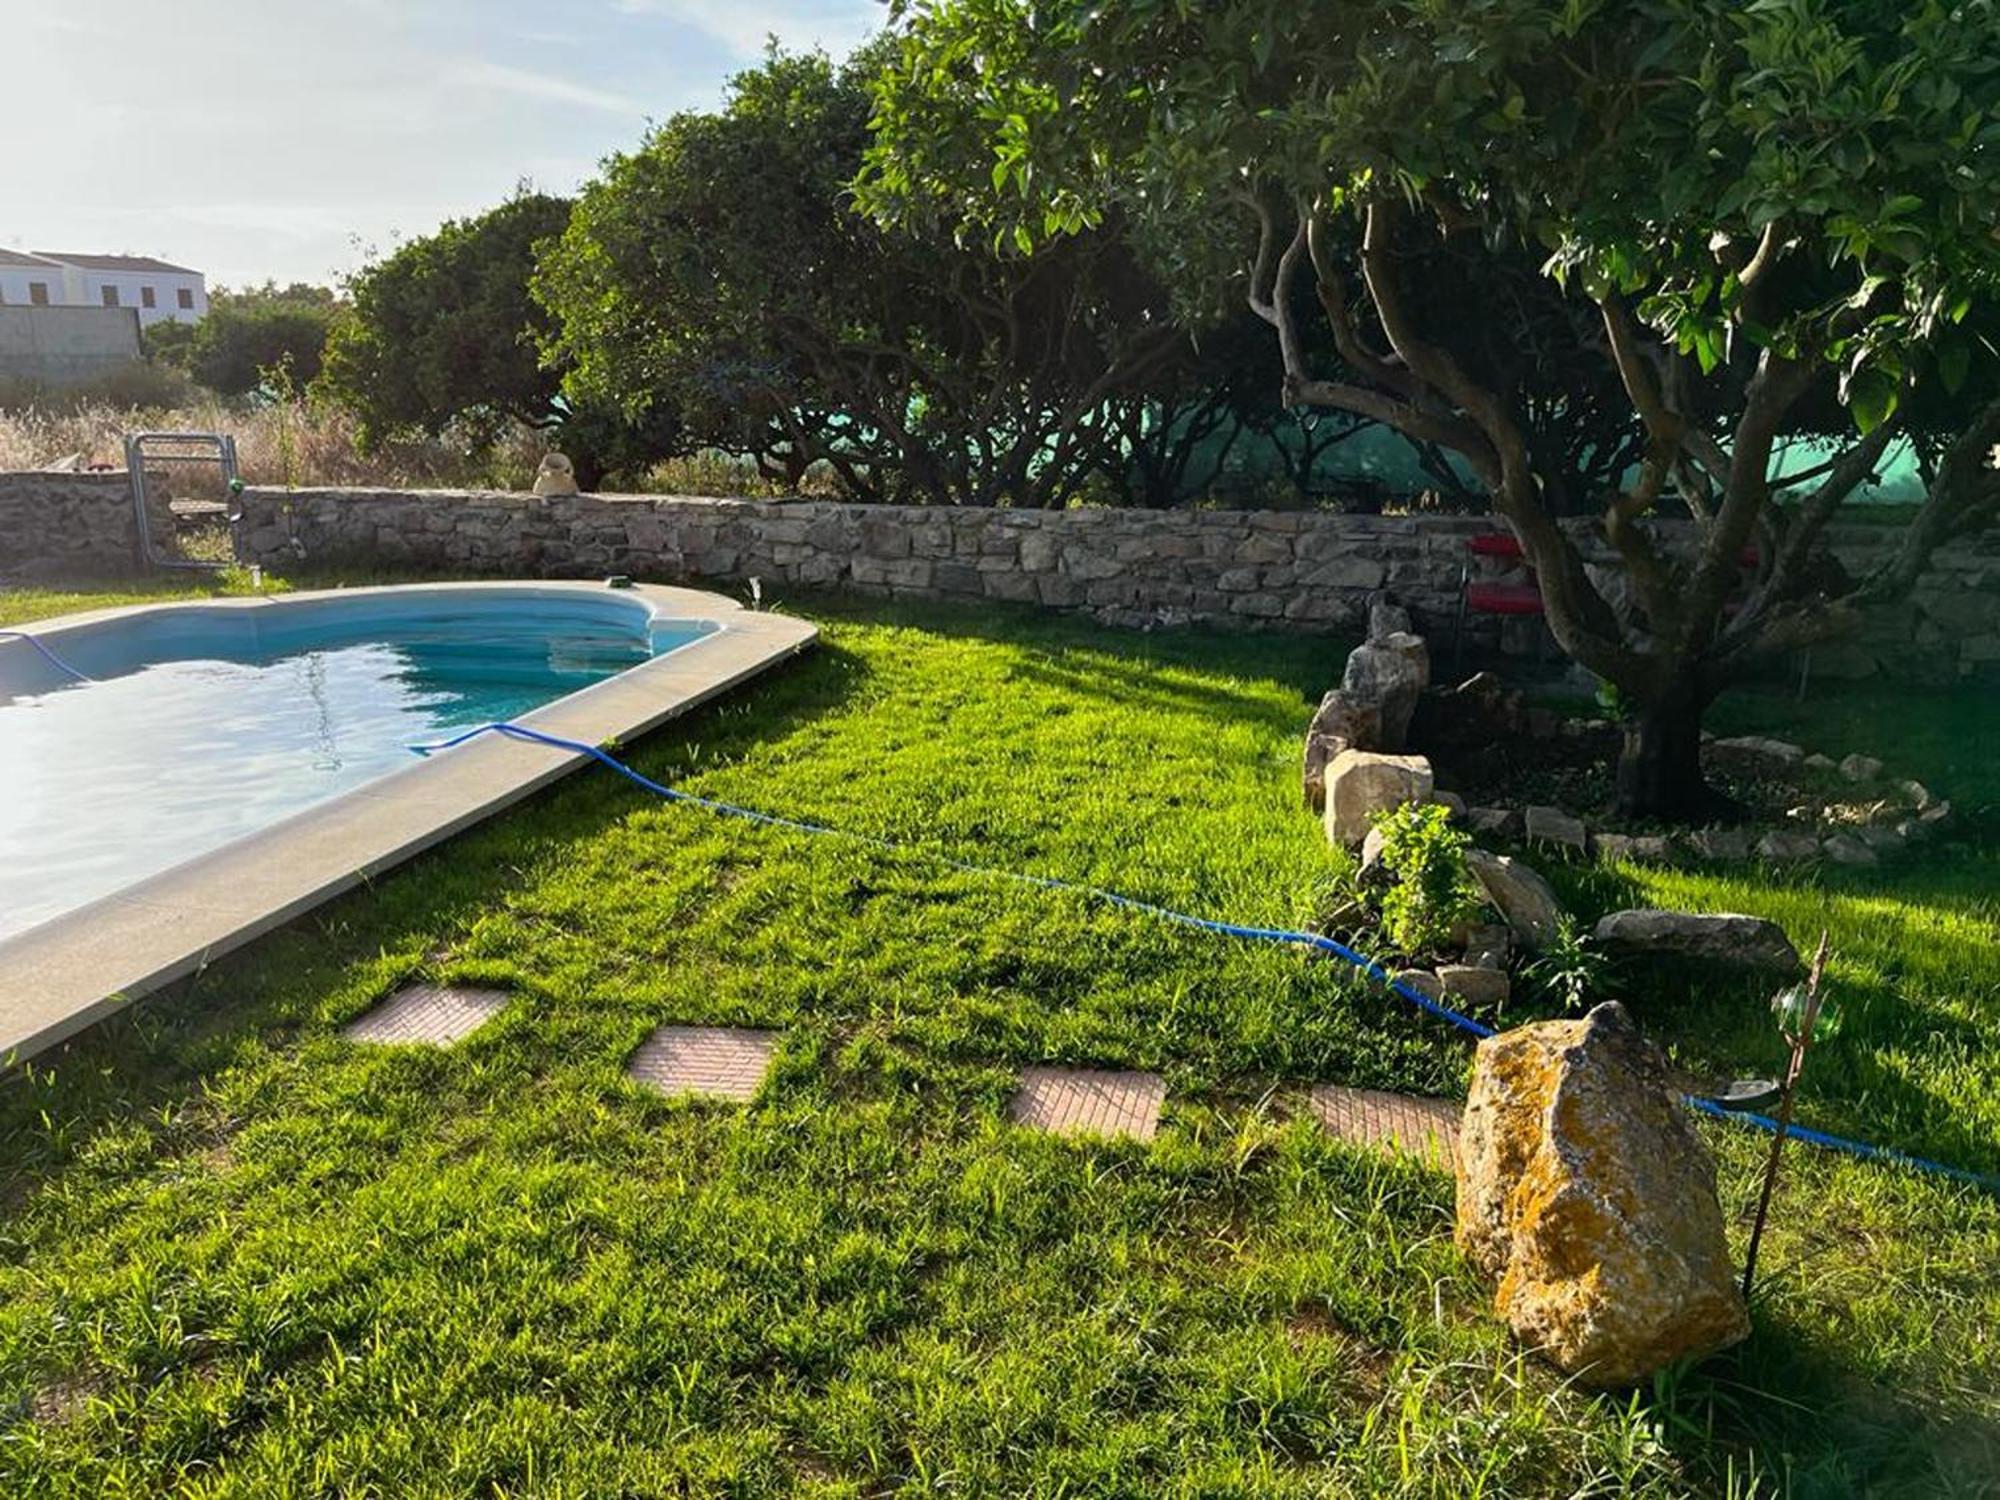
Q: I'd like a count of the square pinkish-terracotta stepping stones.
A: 4